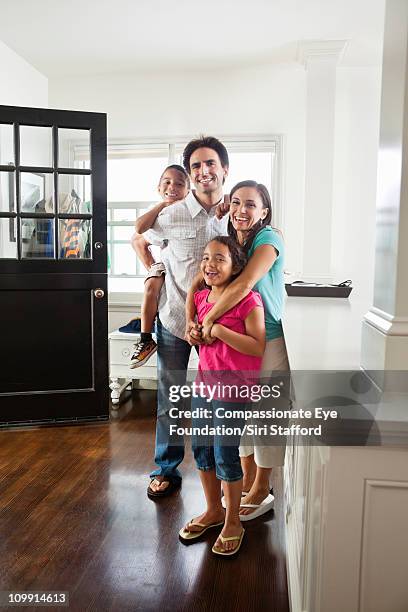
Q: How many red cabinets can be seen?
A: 0